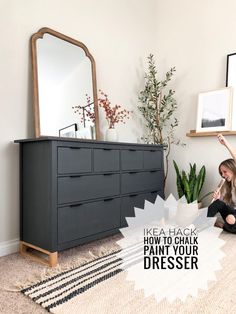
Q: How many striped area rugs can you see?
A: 1